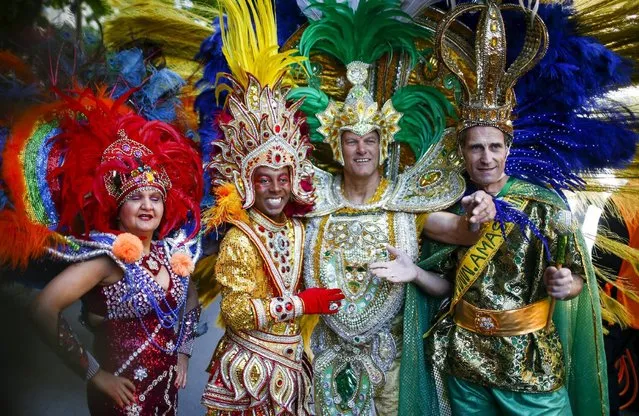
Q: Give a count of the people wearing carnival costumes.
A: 4